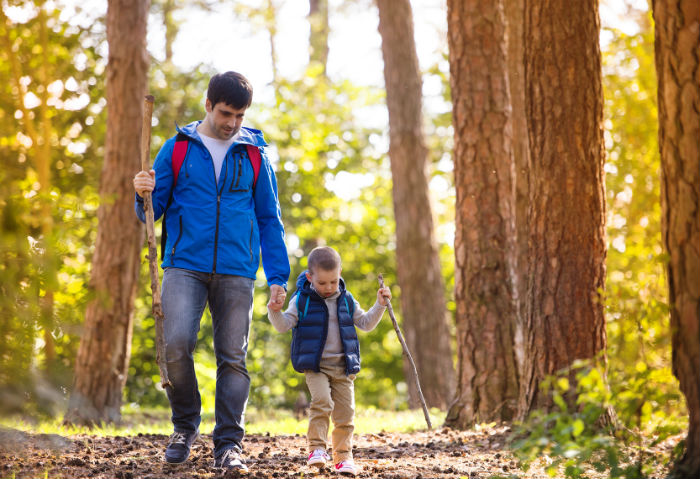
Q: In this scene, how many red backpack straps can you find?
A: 2